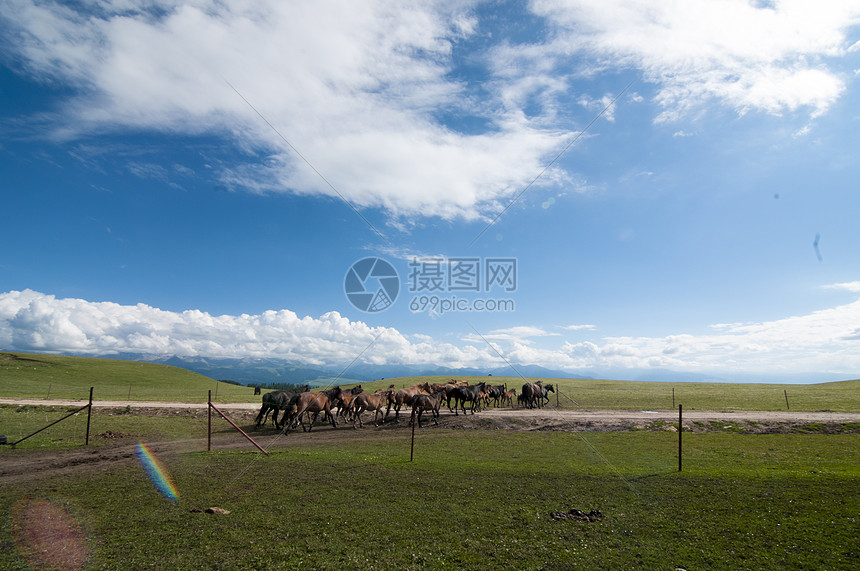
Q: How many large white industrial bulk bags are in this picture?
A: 0